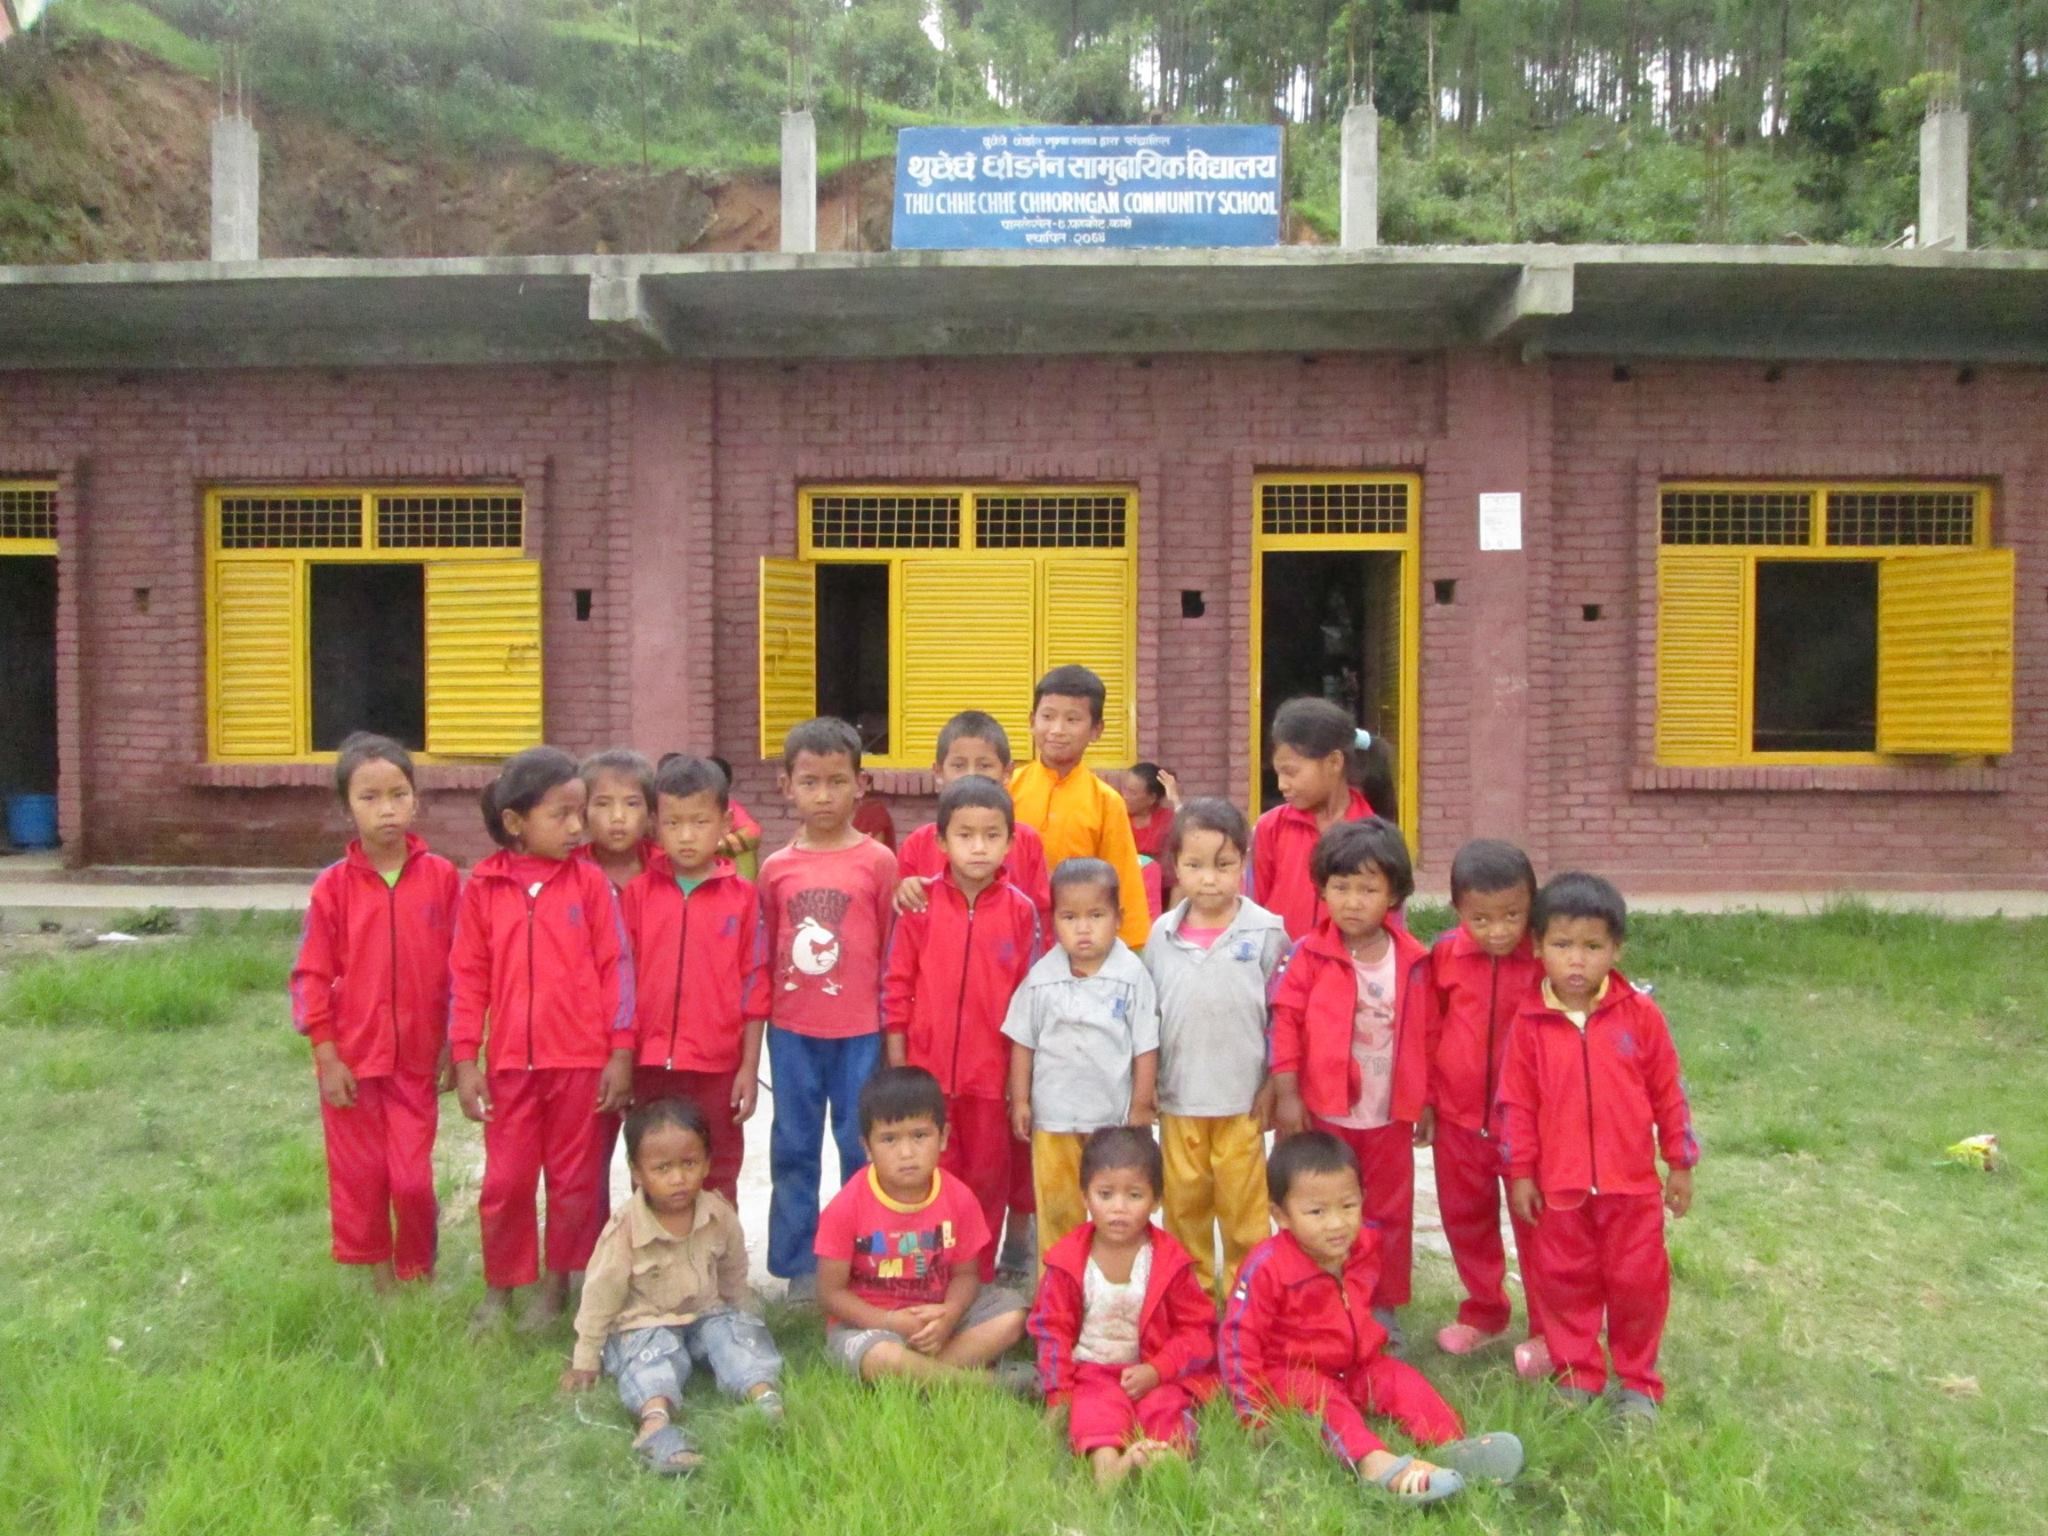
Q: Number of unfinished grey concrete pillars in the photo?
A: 4